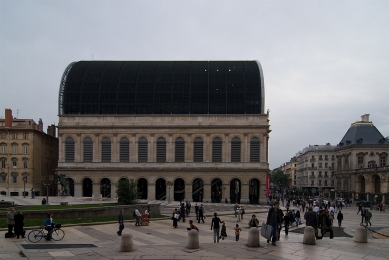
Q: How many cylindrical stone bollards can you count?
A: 5